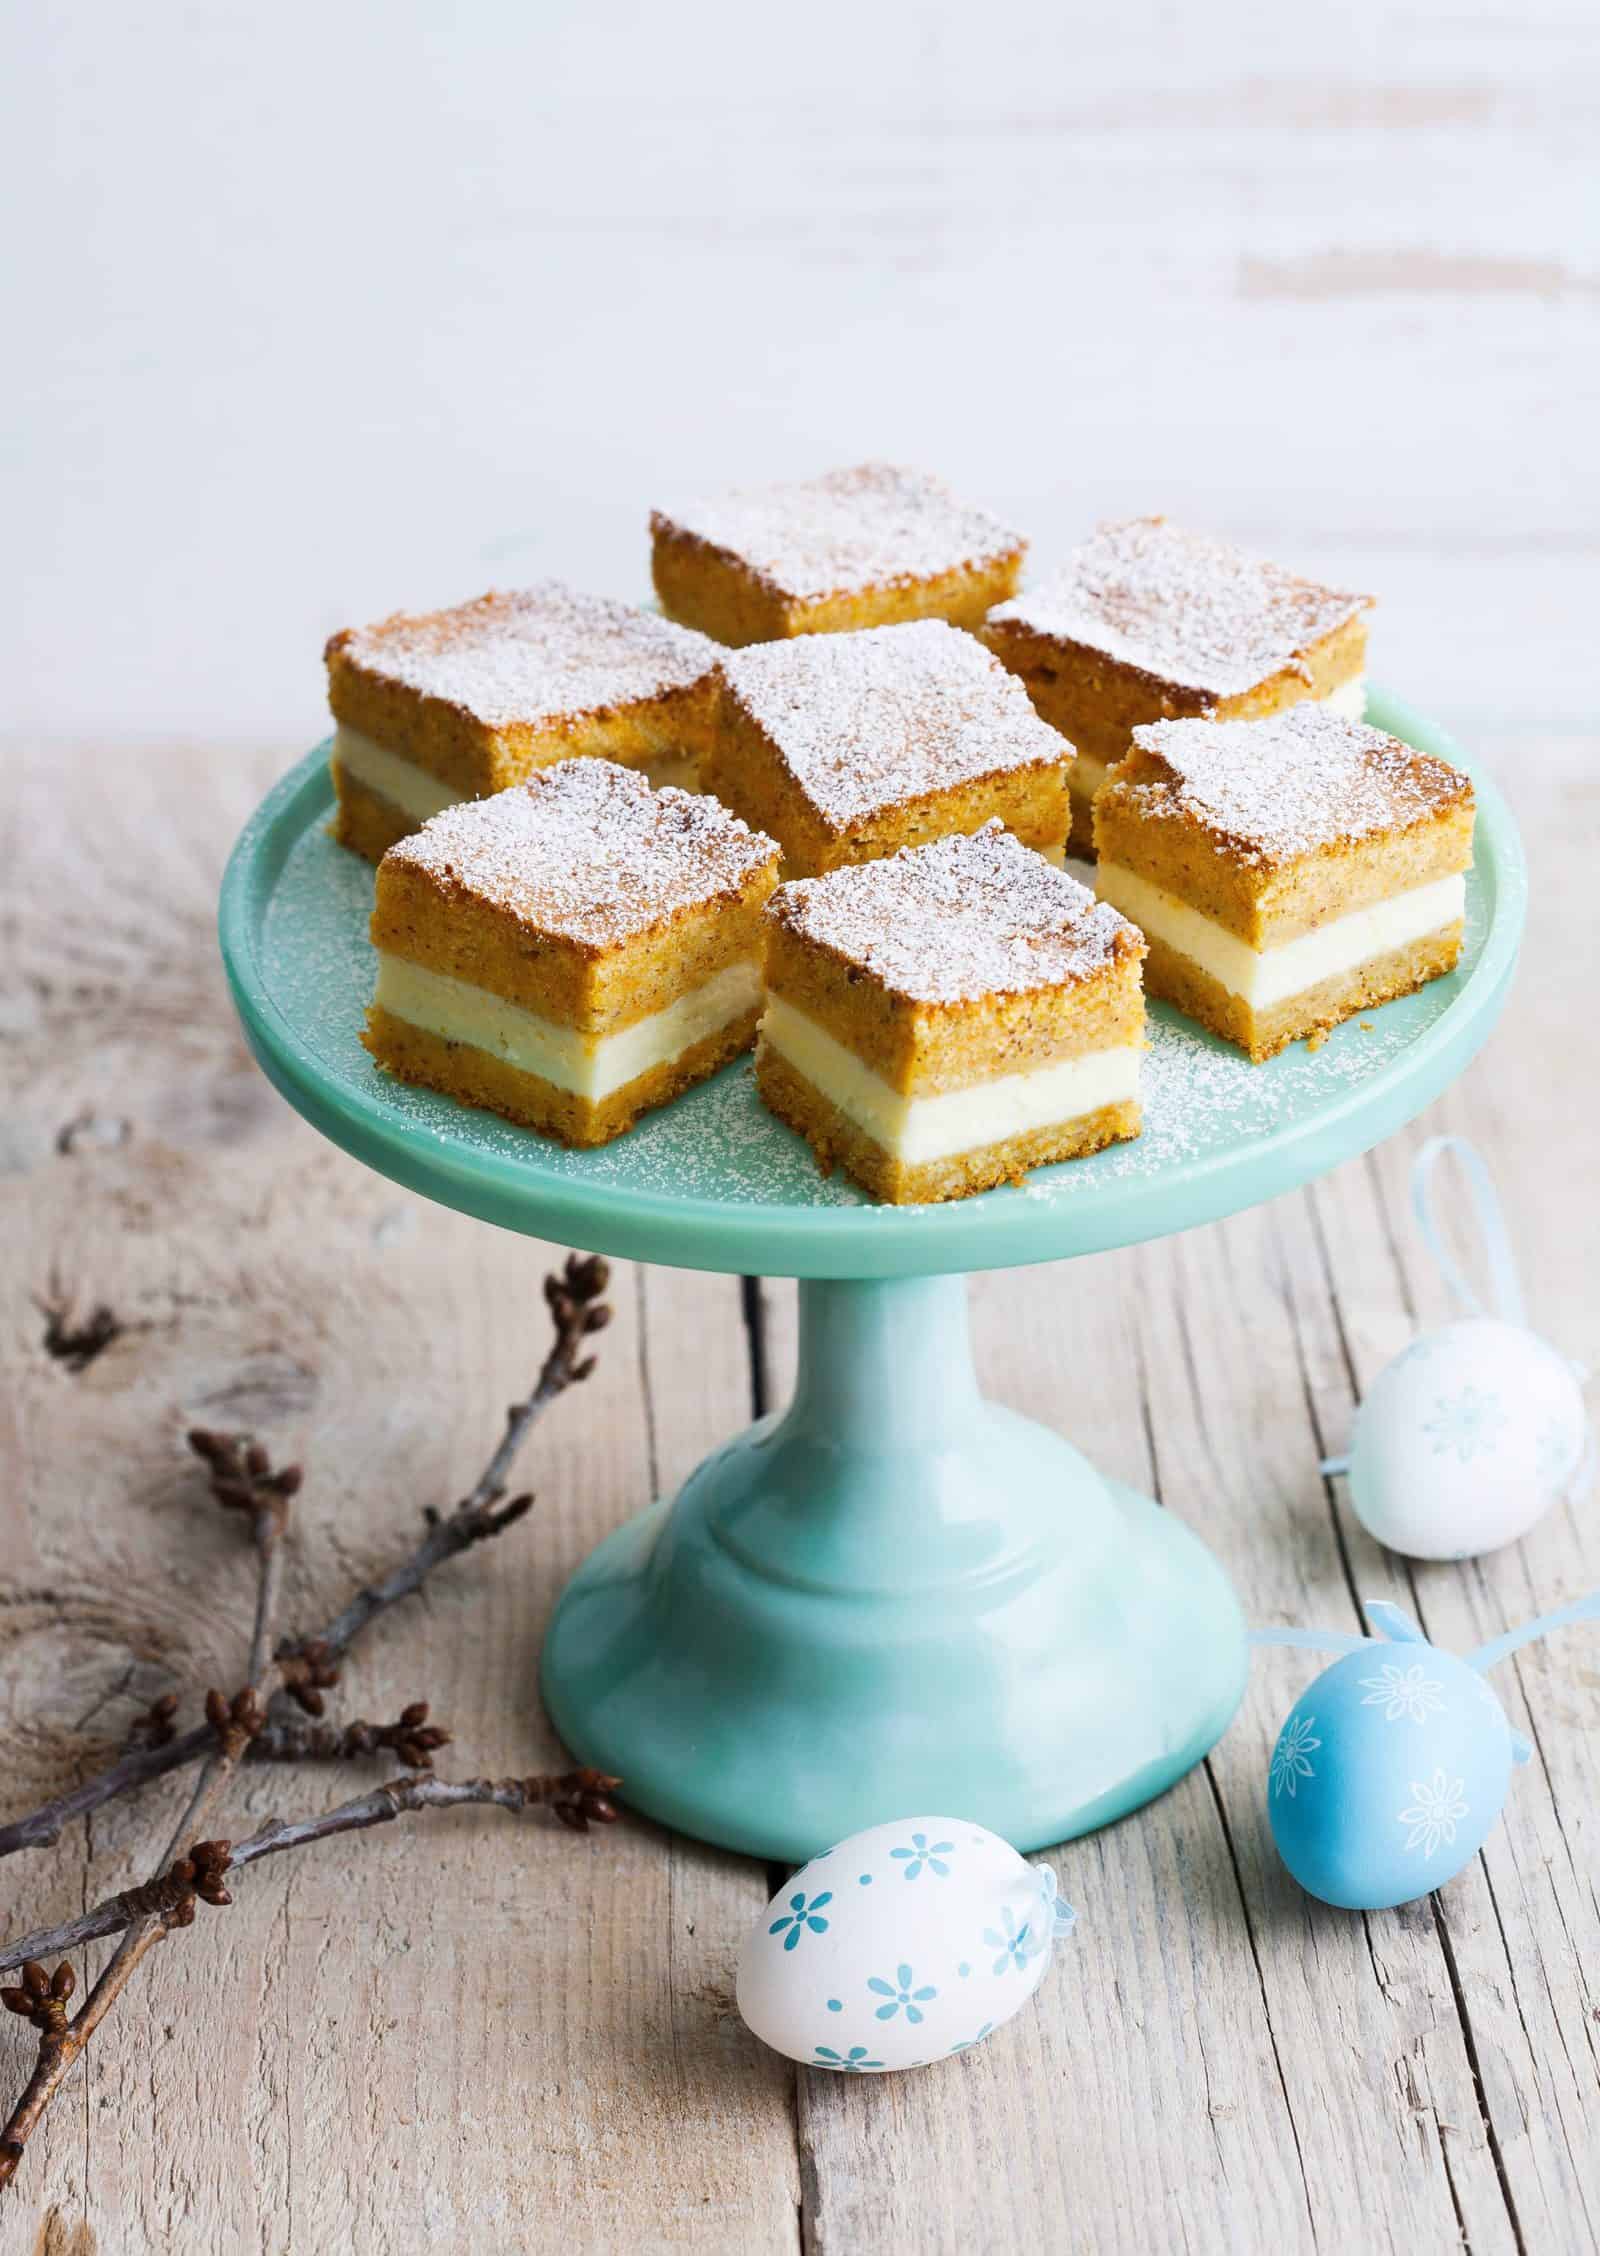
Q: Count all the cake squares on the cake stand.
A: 7